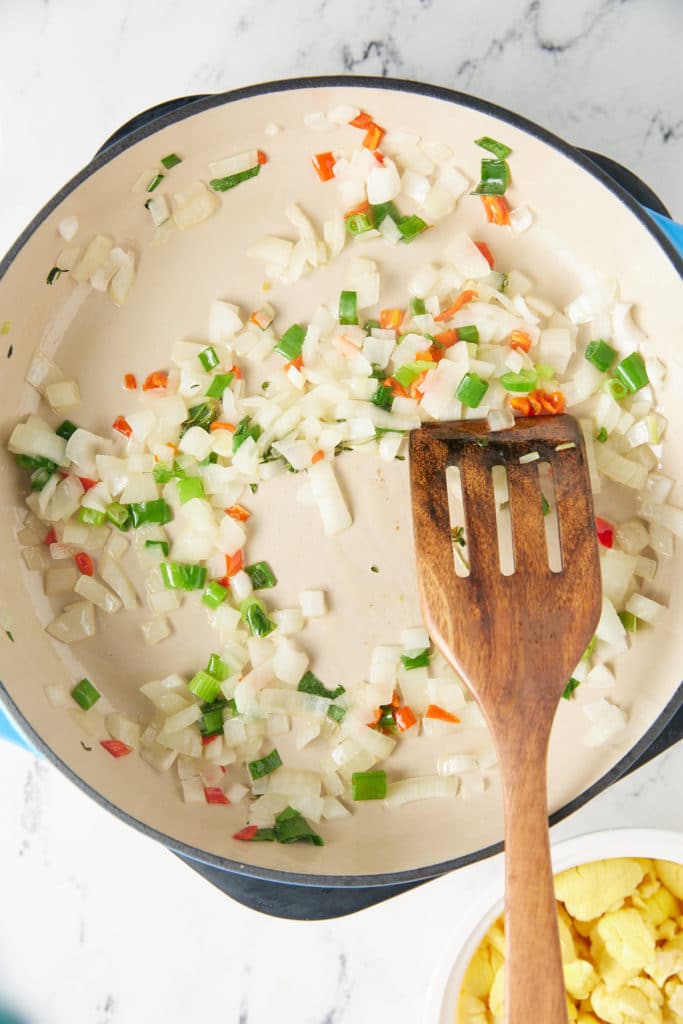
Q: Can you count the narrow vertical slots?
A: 3